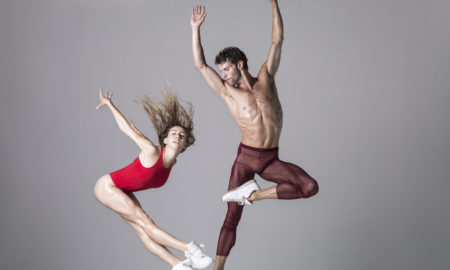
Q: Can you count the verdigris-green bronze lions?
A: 0